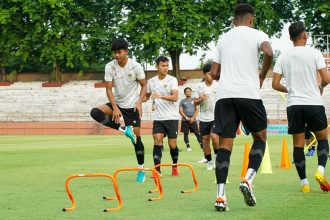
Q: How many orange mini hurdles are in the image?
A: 3